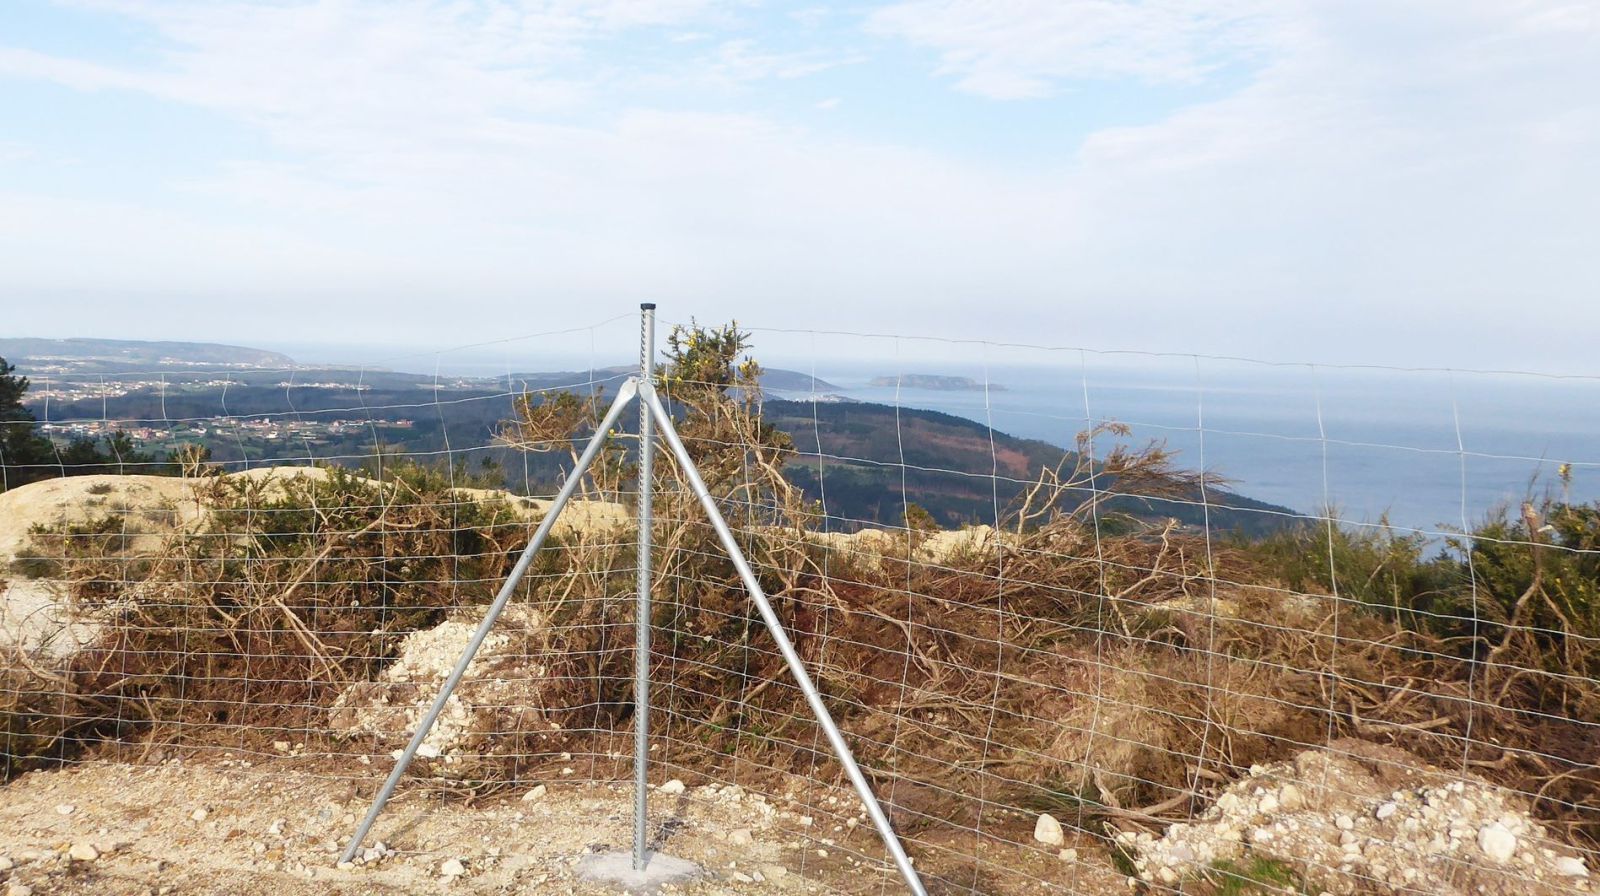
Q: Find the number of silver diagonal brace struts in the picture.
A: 2